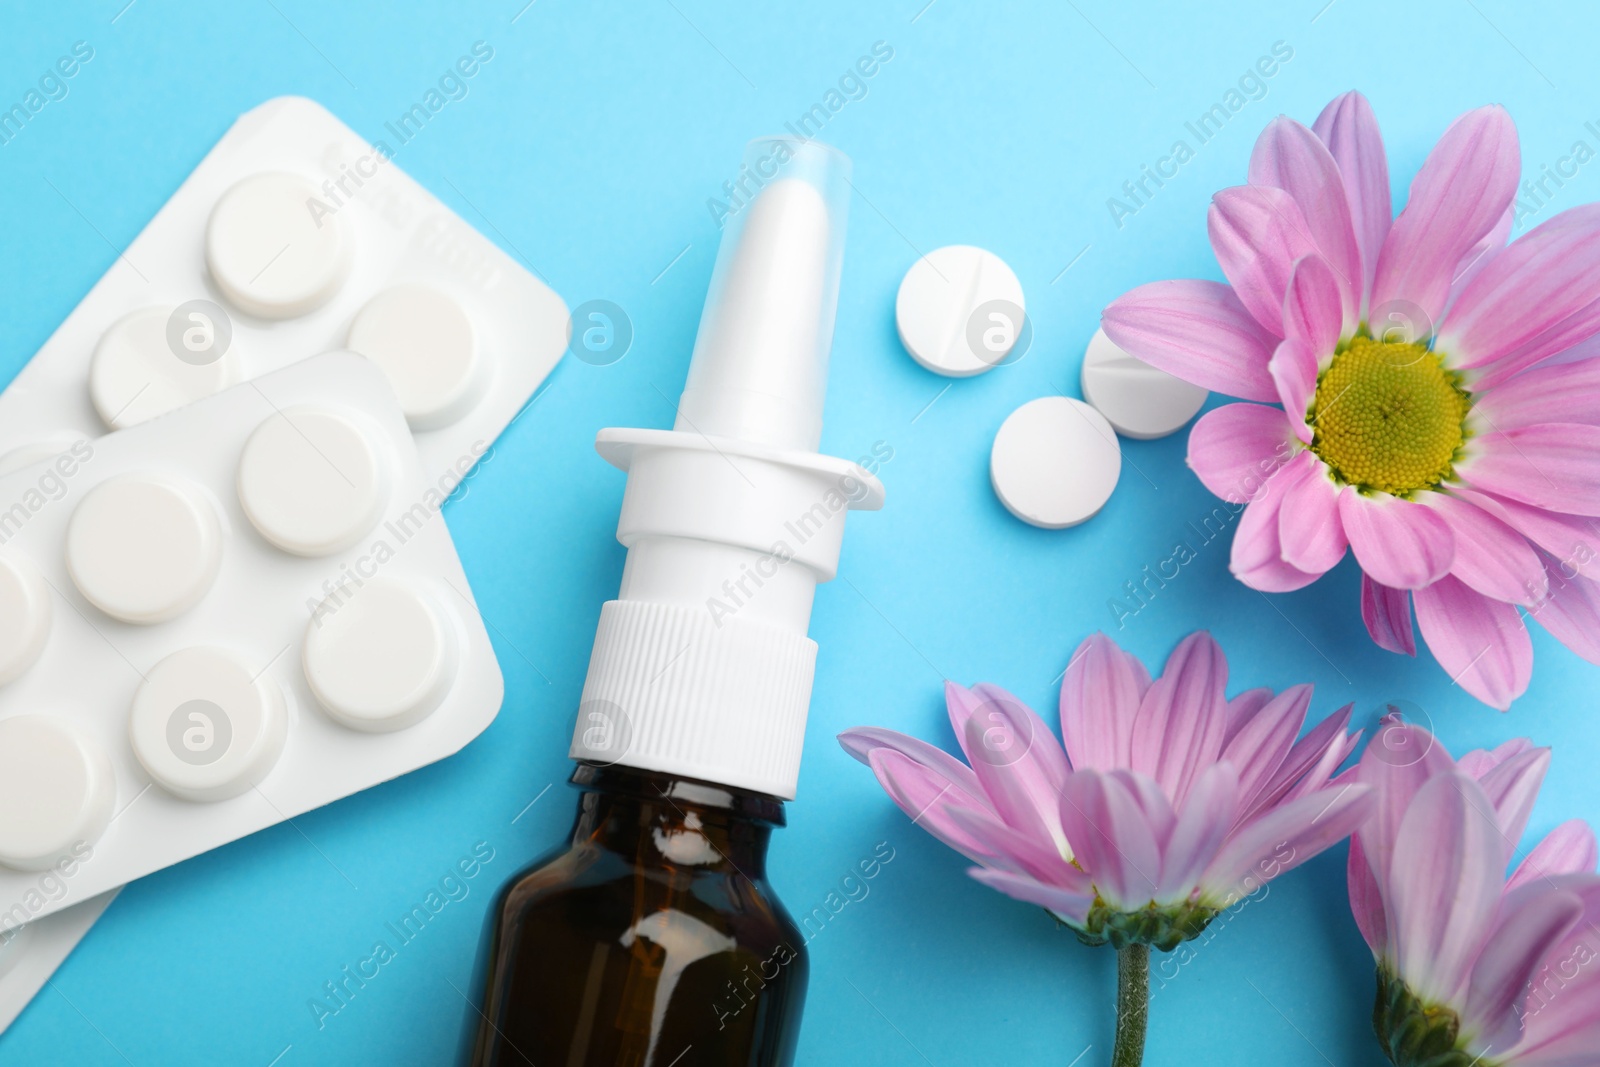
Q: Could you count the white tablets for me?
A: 13